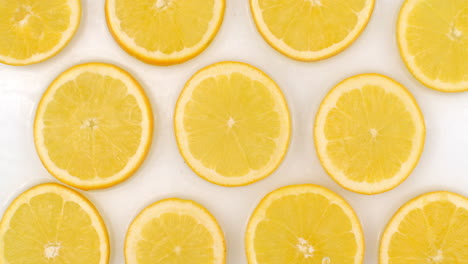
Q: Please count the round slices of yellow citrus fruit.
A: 11